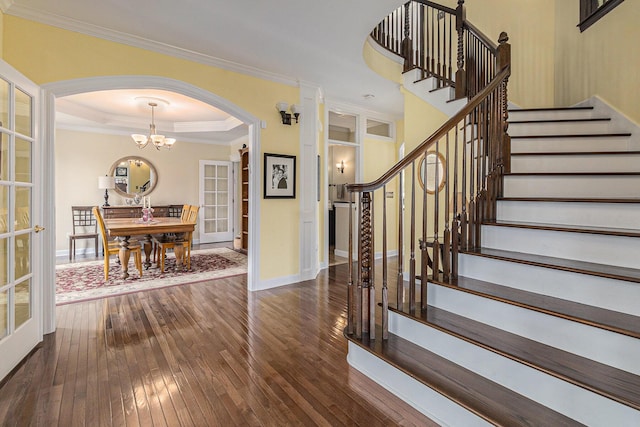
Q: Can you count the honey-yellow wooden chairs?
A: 3